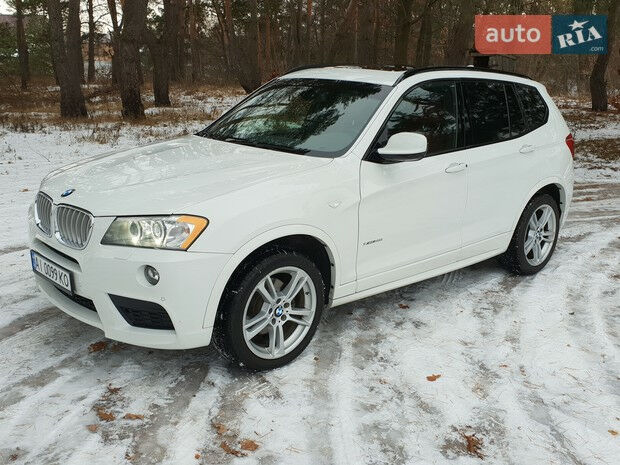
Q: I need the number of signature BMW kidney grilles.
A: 2